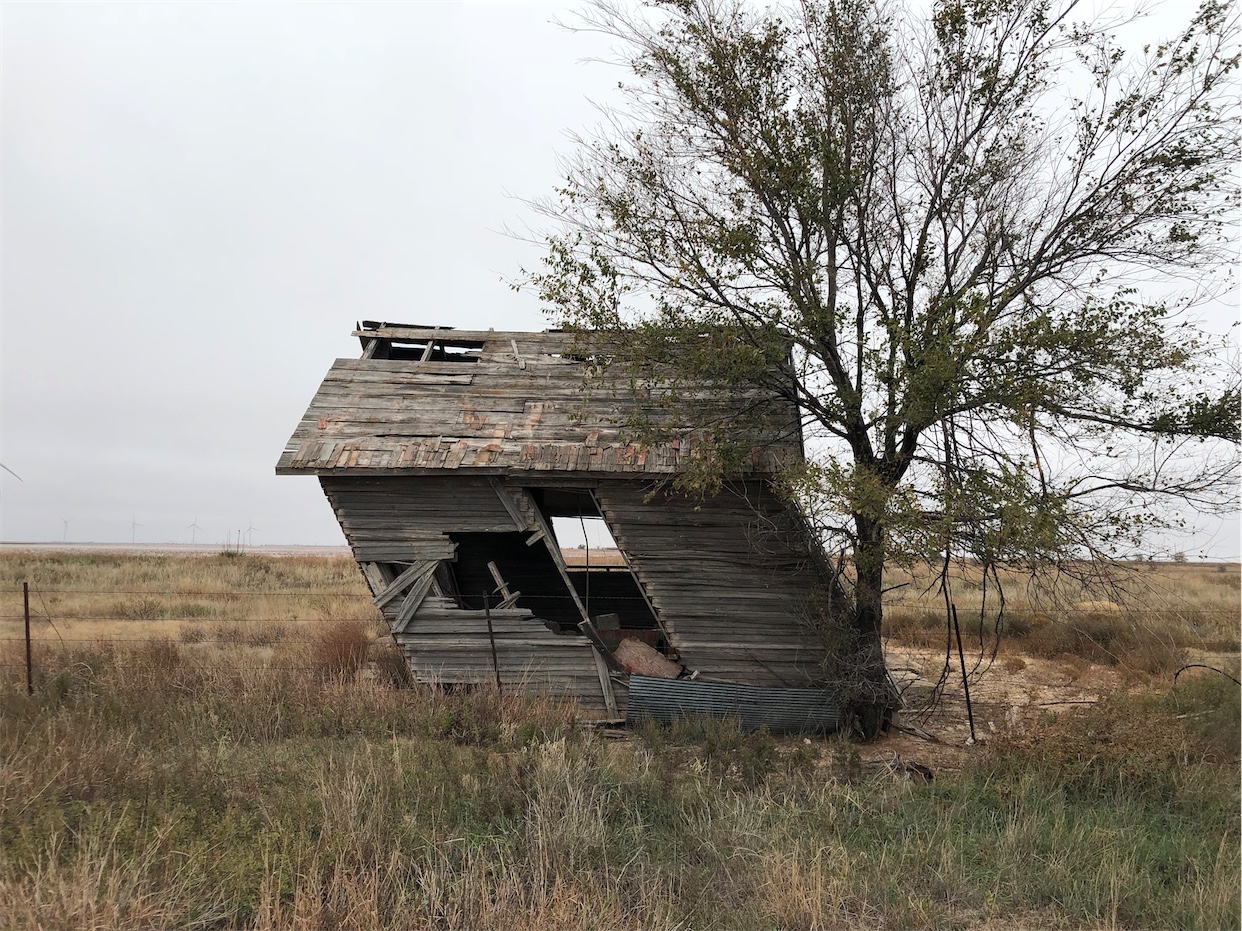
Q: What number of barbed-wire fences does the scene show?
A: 1